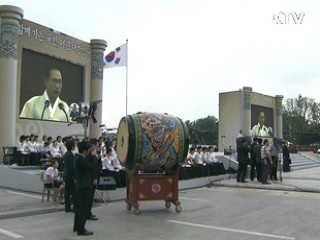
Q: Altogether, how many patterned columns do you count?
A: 4